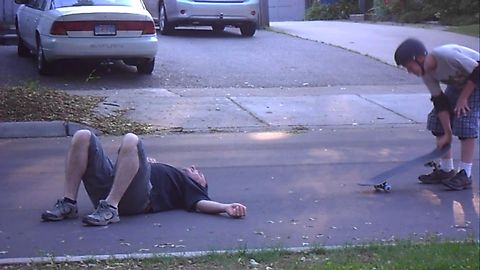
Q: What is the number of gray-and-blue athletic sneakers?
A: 2